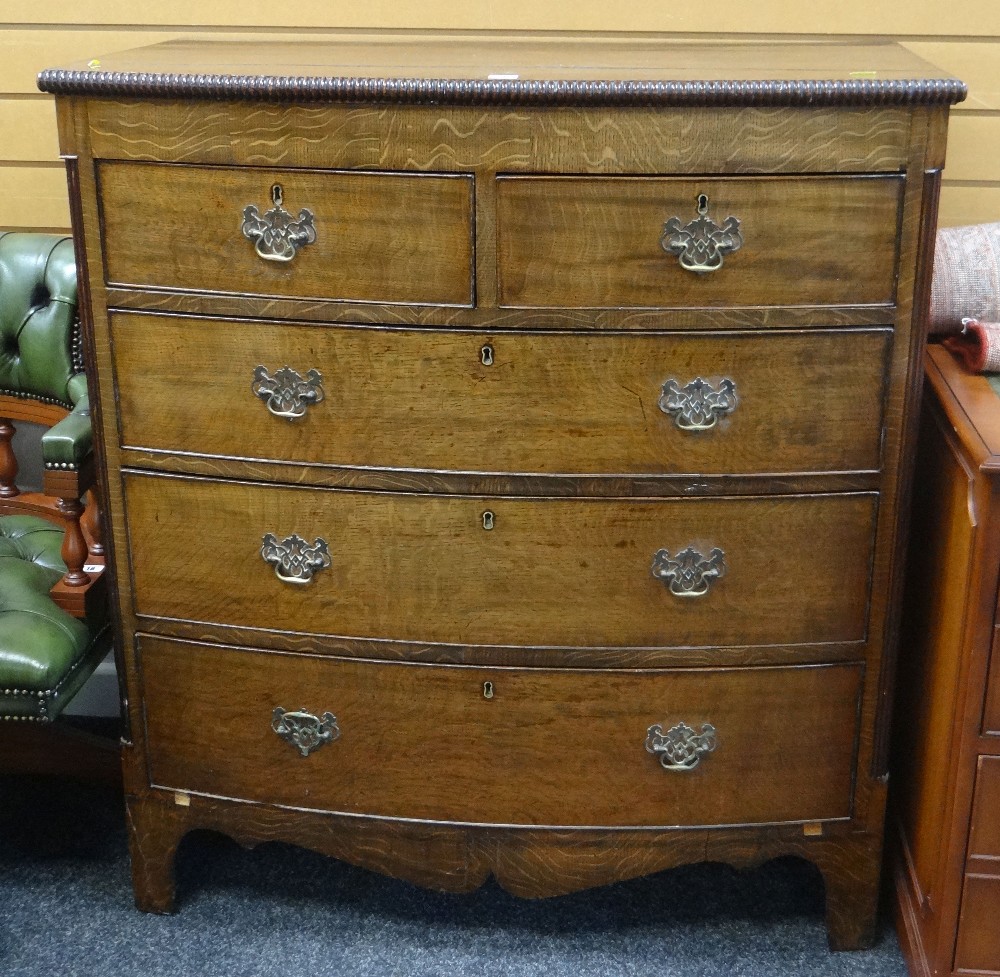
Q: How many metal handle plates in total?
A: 8